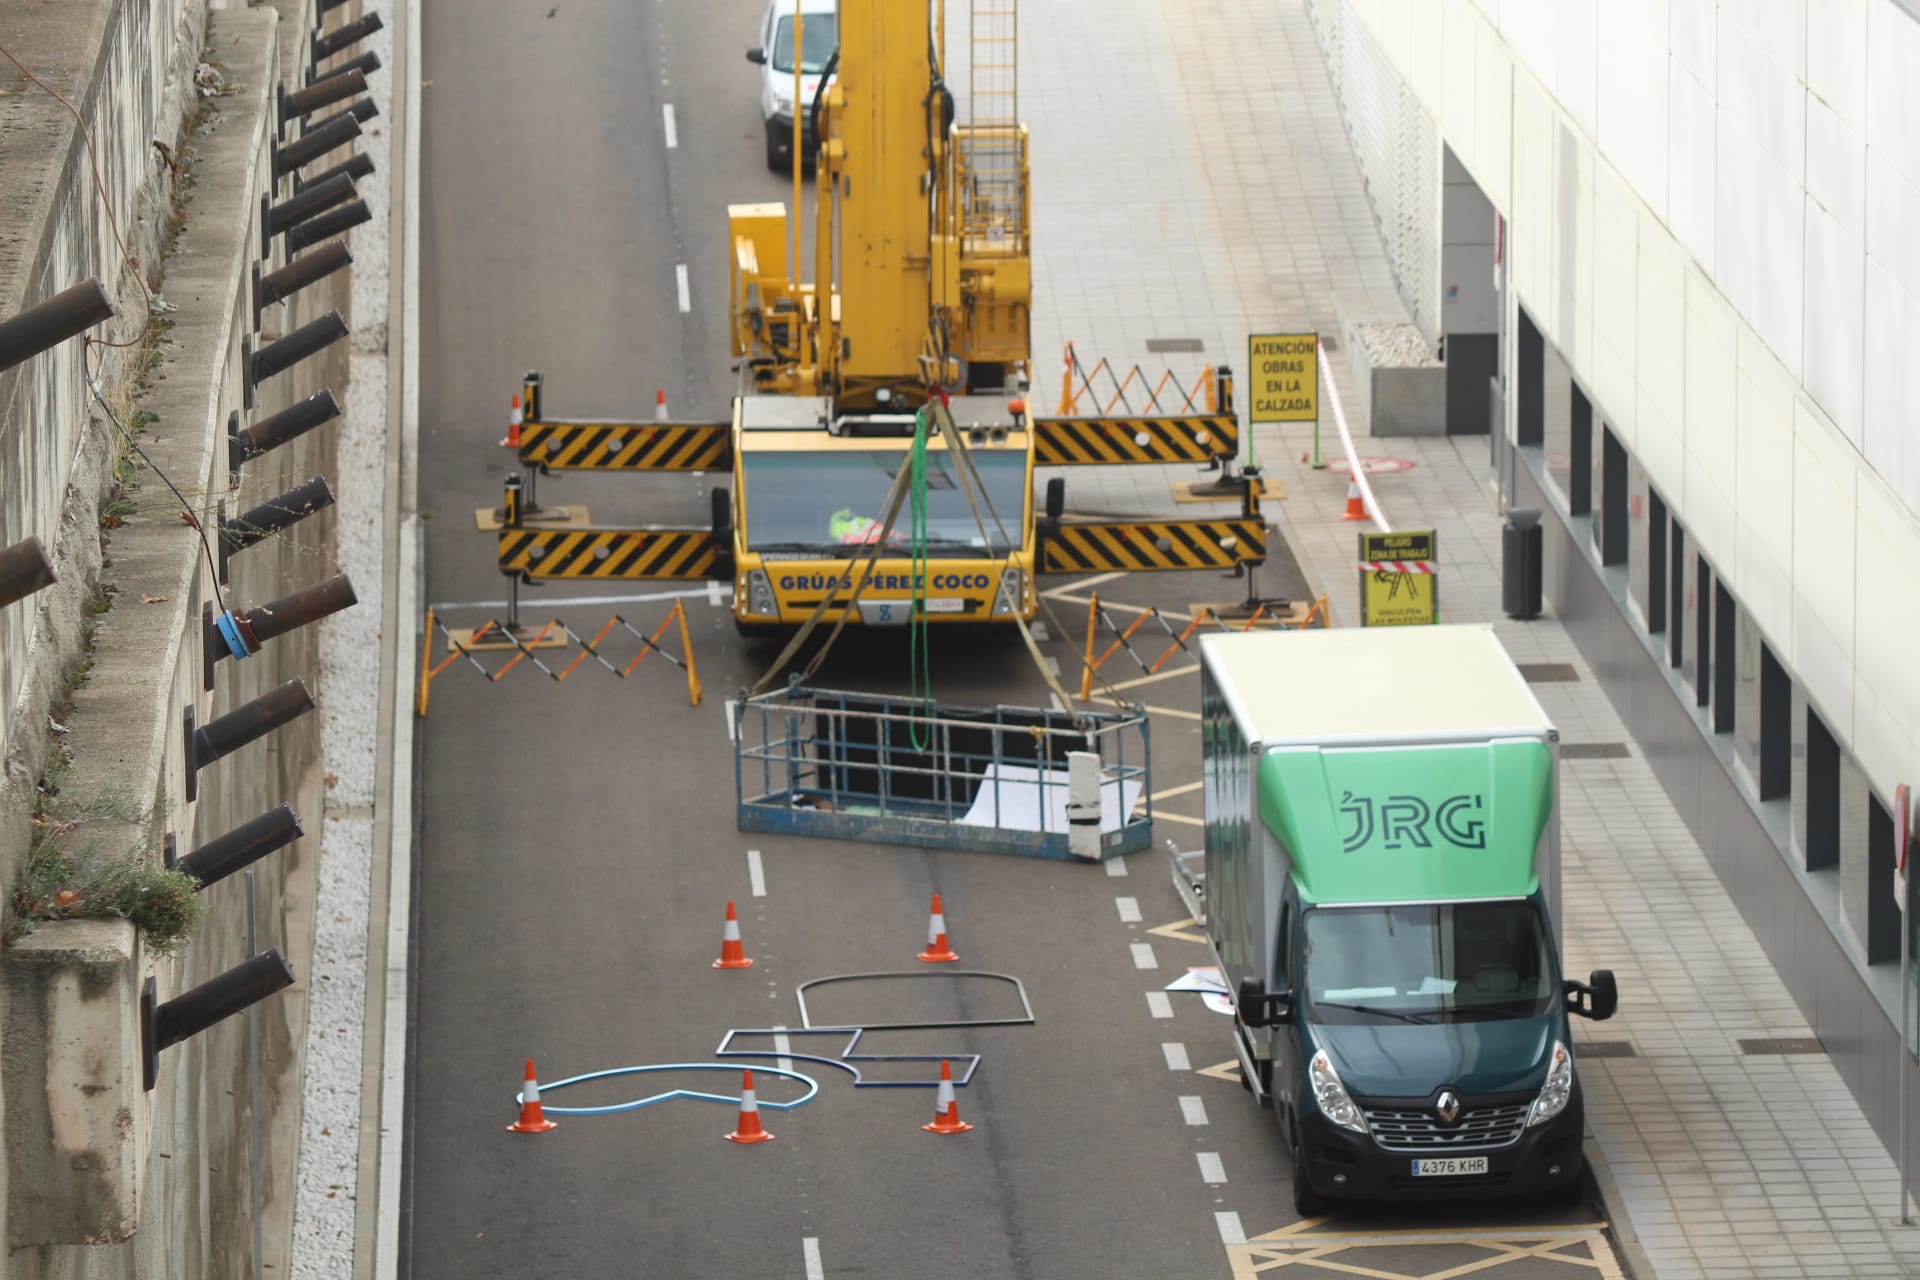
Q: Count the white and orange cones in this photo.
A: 8